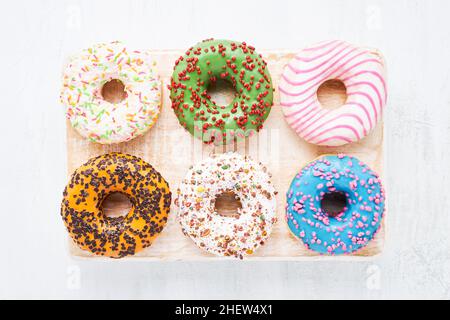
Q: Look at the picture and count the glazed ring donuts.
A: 6